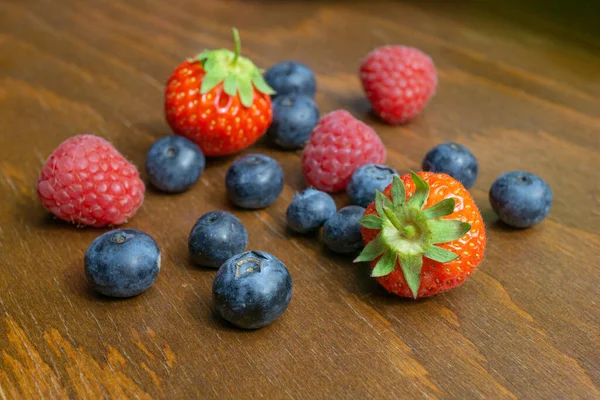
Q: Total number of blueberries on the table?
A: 12